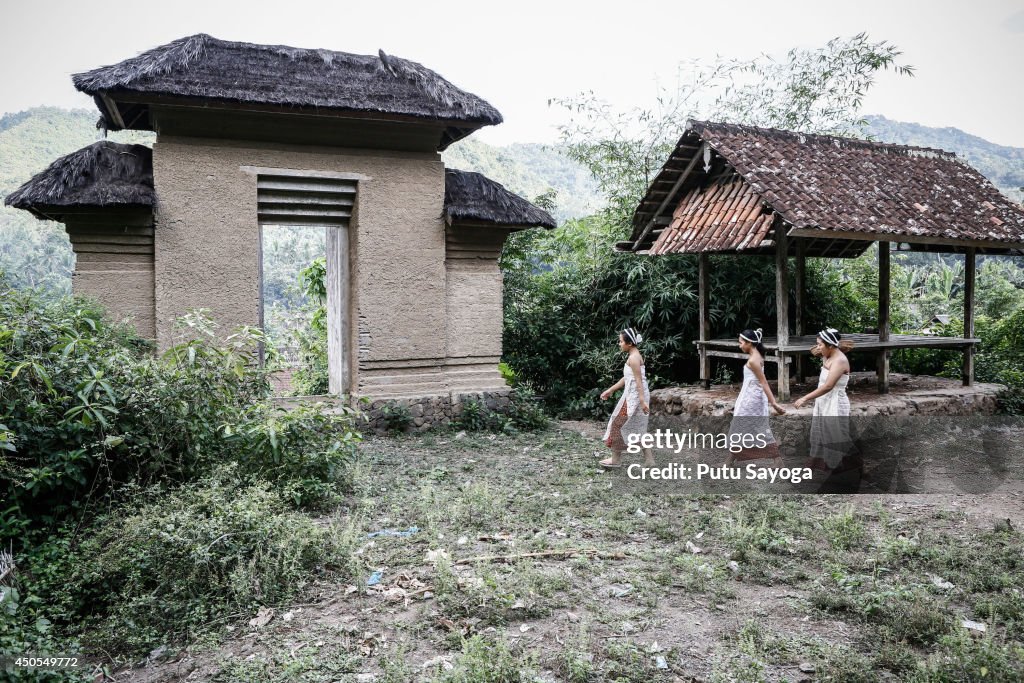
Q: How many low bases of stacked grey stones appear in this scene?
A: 2